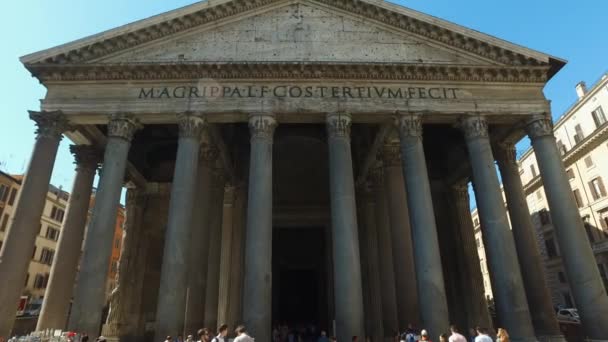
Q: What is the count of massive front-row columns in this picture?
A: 8